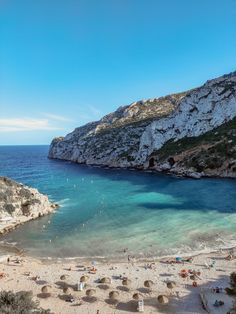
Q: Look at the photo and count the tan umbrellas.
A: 12